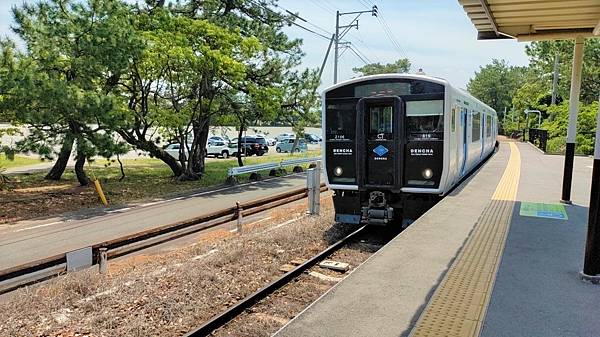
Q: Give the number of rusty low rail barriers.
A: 1